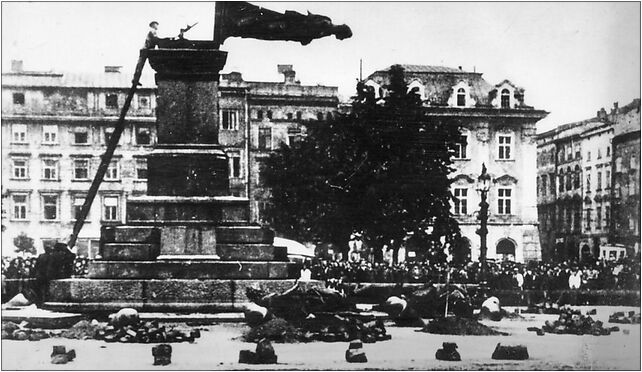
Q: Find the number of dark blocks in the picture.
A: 6